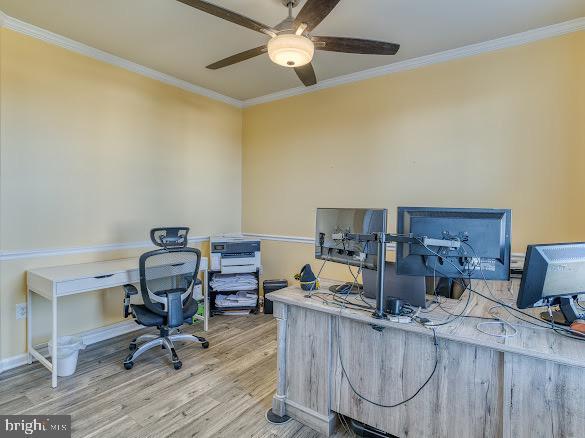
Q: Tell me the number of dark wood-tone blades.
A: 5